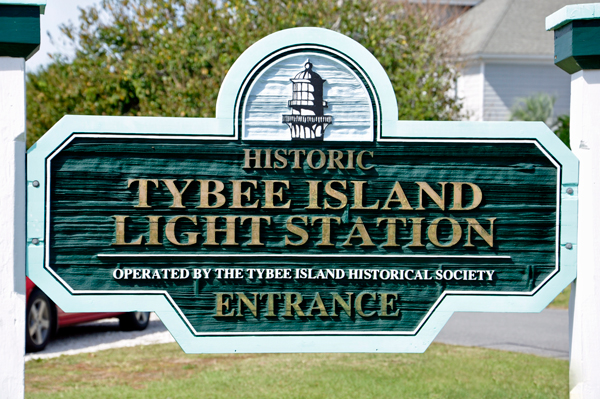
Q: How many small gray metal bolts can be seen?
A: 4